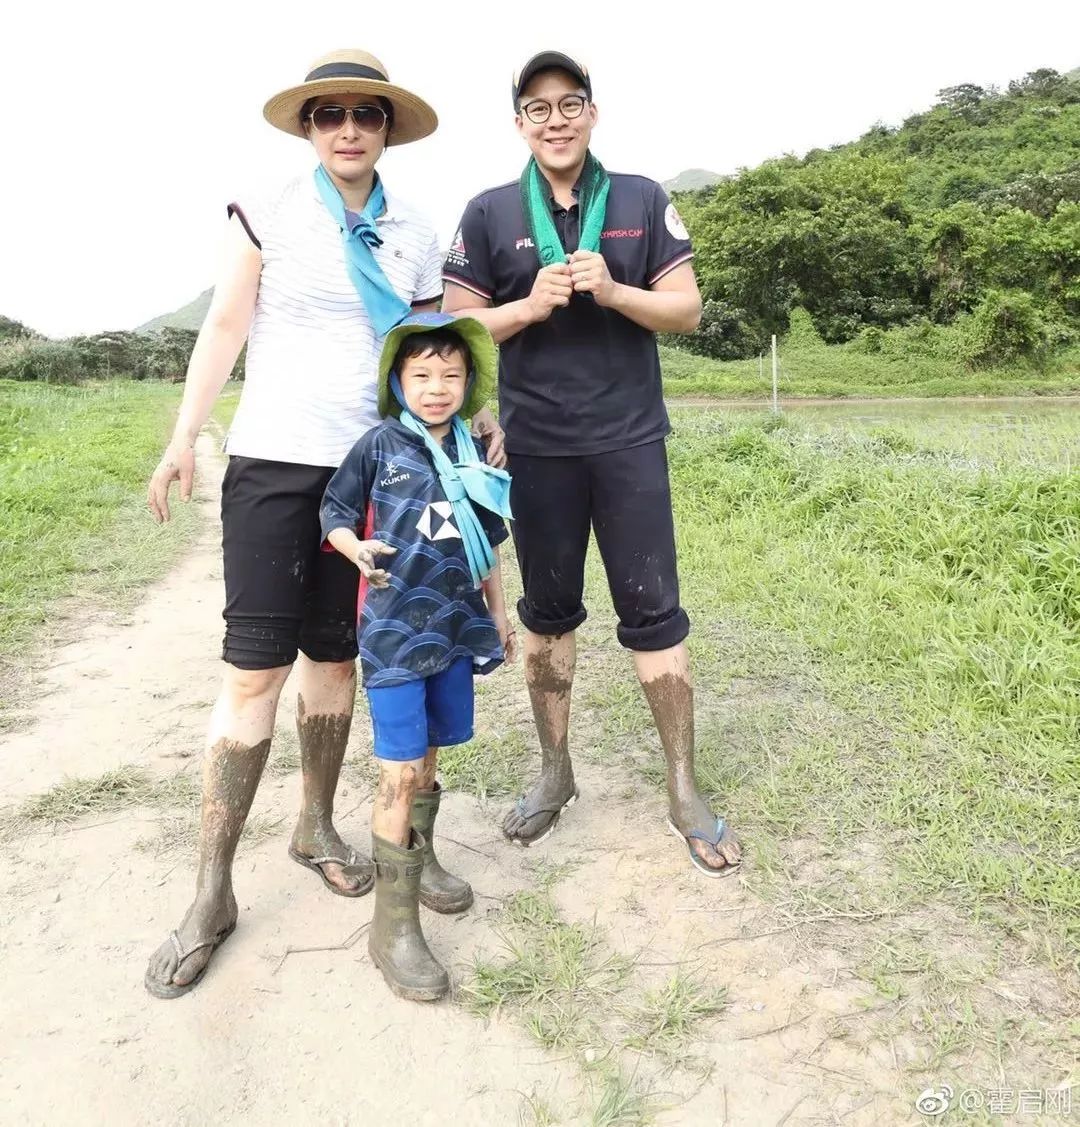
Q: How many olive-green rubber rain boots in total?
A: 2